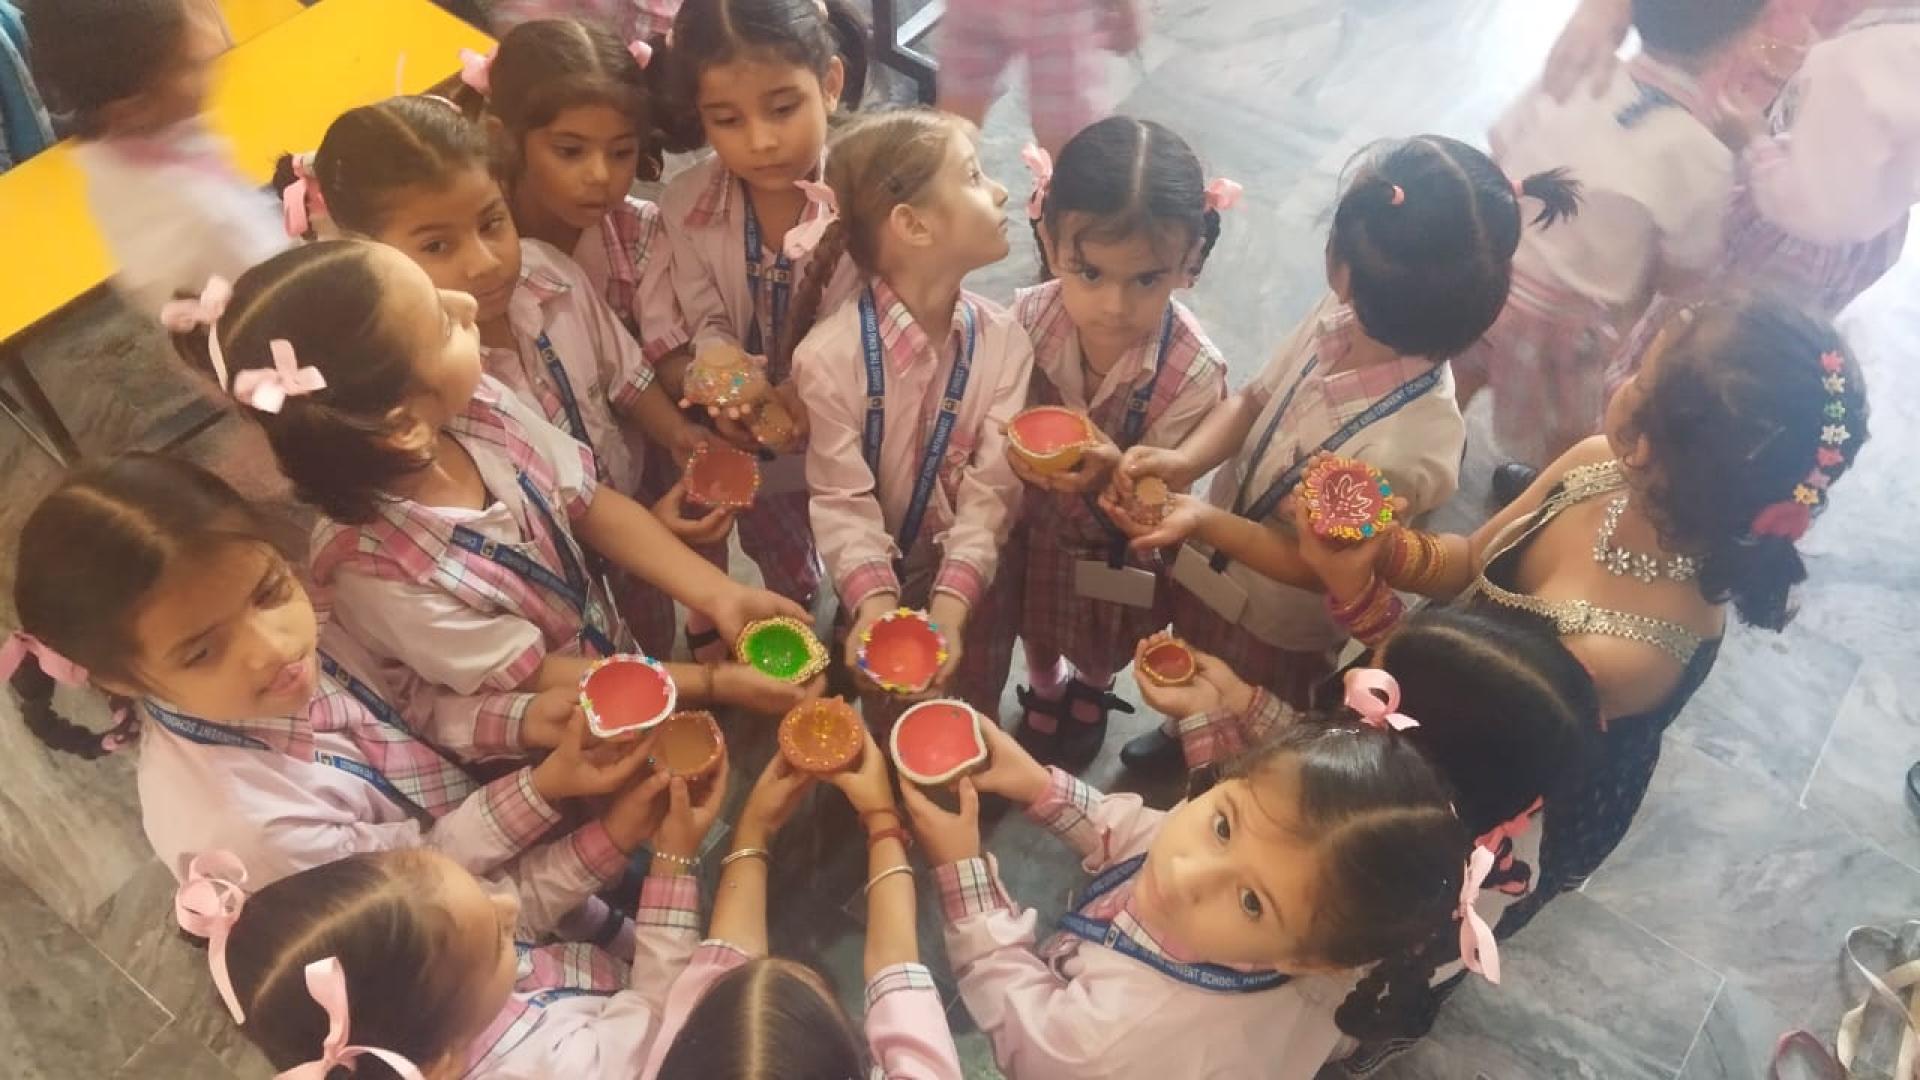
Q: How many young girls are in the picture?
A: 13